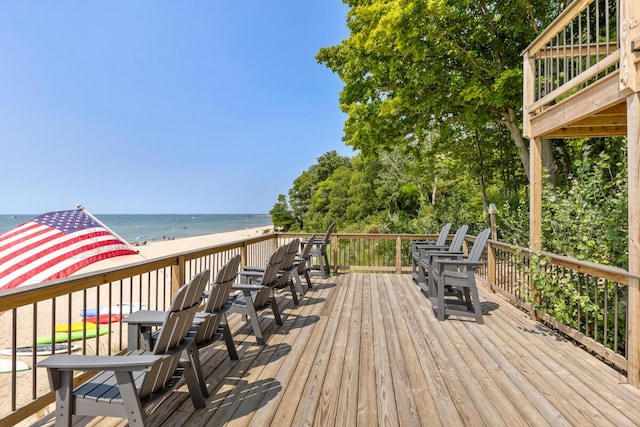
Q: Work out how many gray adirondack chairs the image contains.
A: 9